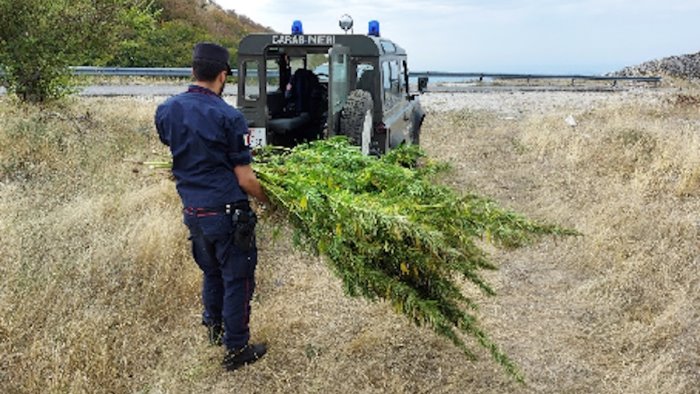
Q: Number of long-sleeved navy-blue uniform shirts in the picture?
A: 1